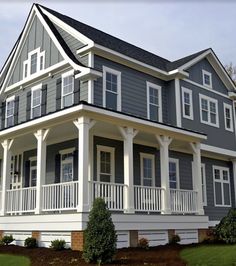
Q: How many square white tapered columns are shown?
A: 6